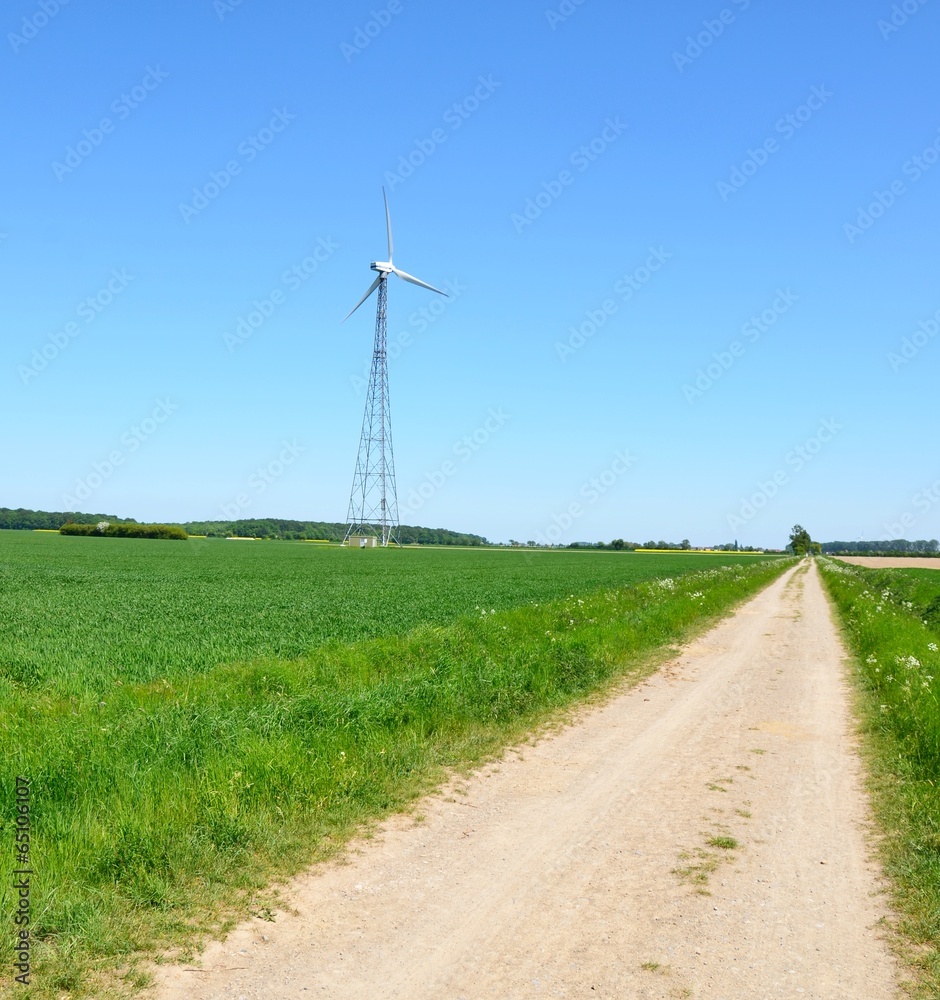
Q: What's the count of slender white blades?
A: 3